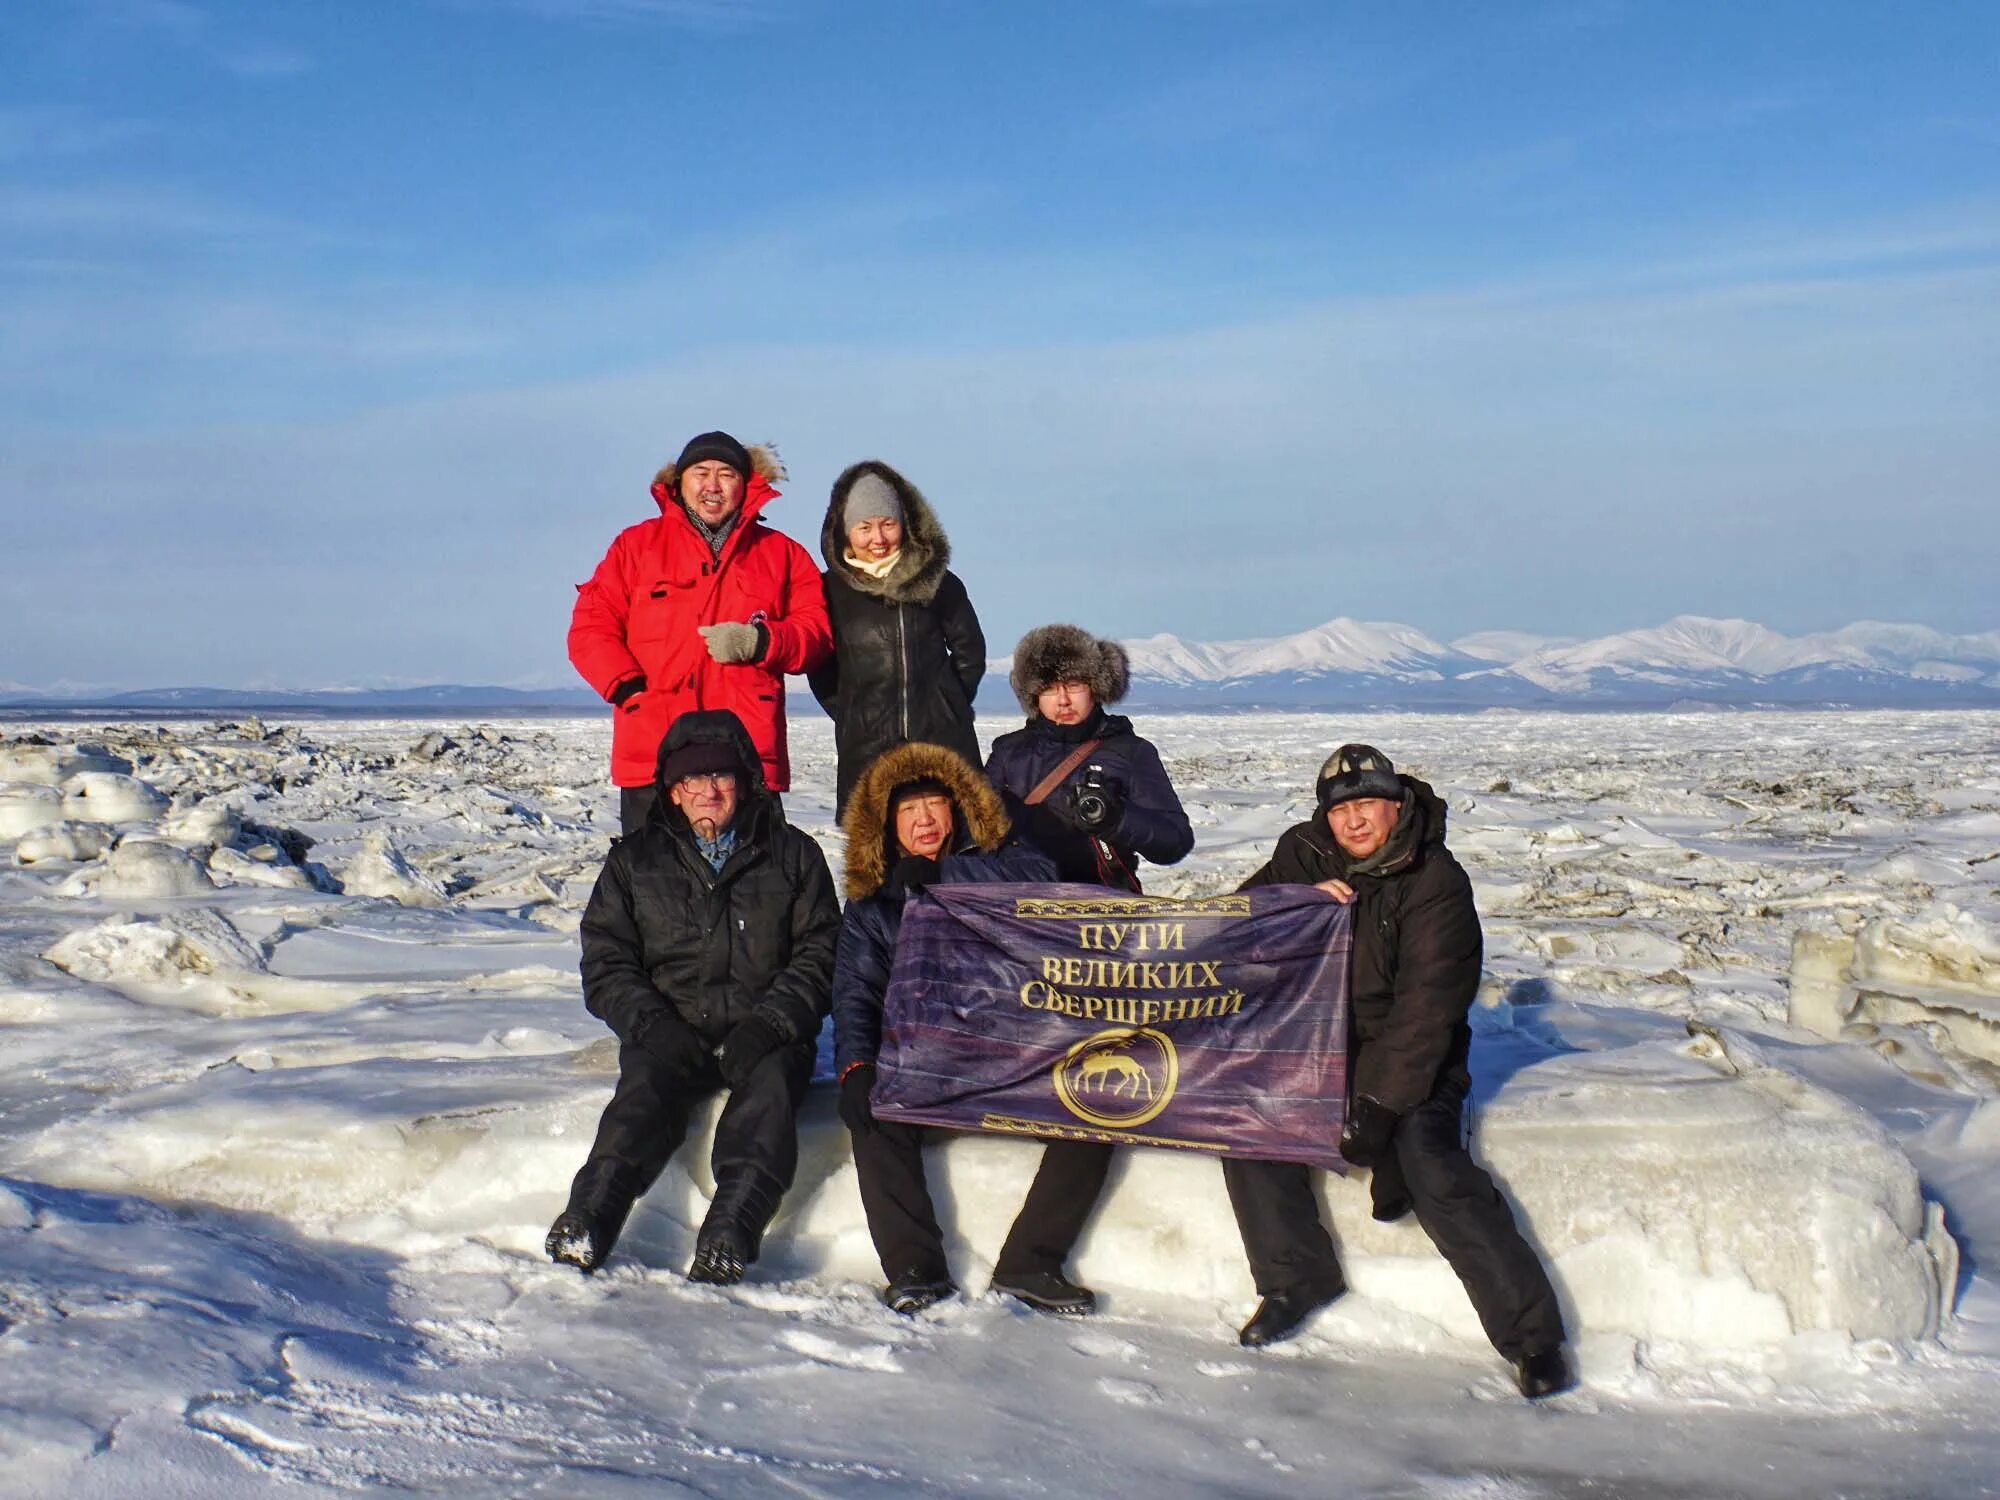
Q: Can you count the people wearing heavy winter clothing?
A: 6